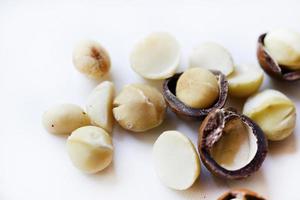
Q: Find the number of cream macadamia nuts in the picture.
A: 12